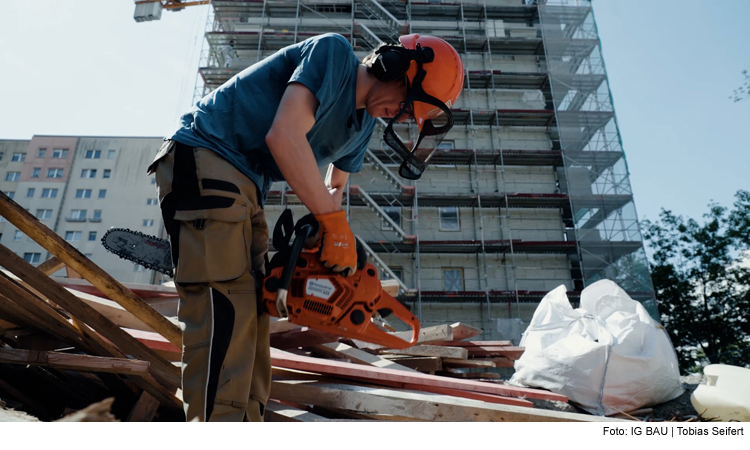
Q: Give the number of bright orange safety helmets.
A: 1